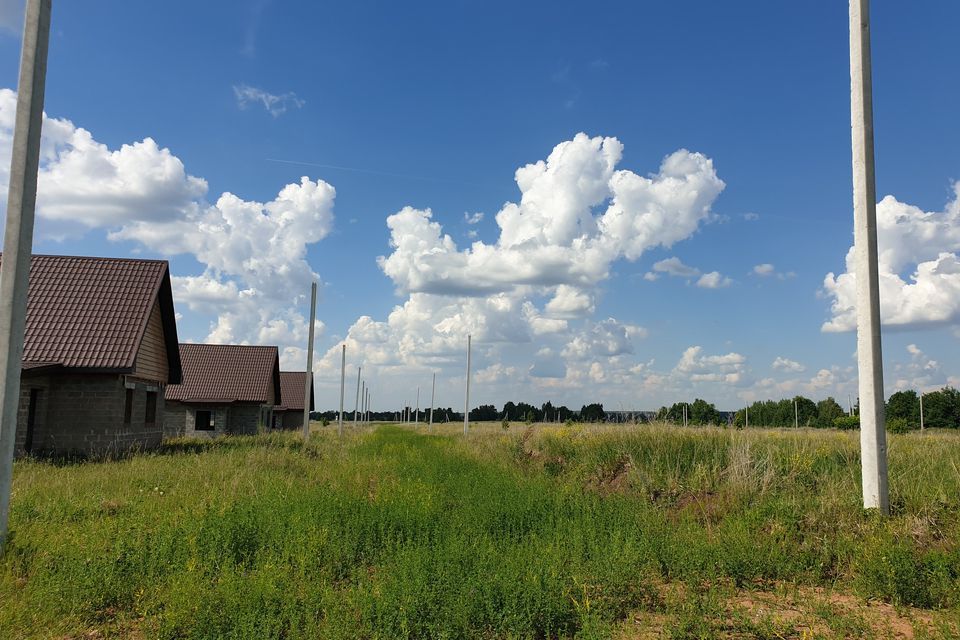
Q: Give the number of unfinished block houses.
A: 3